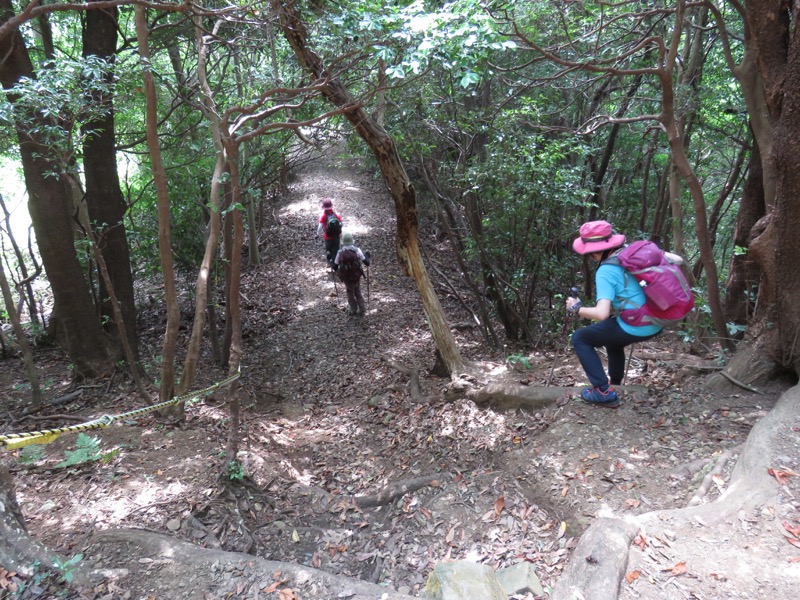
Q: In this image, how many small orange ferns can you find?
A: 0